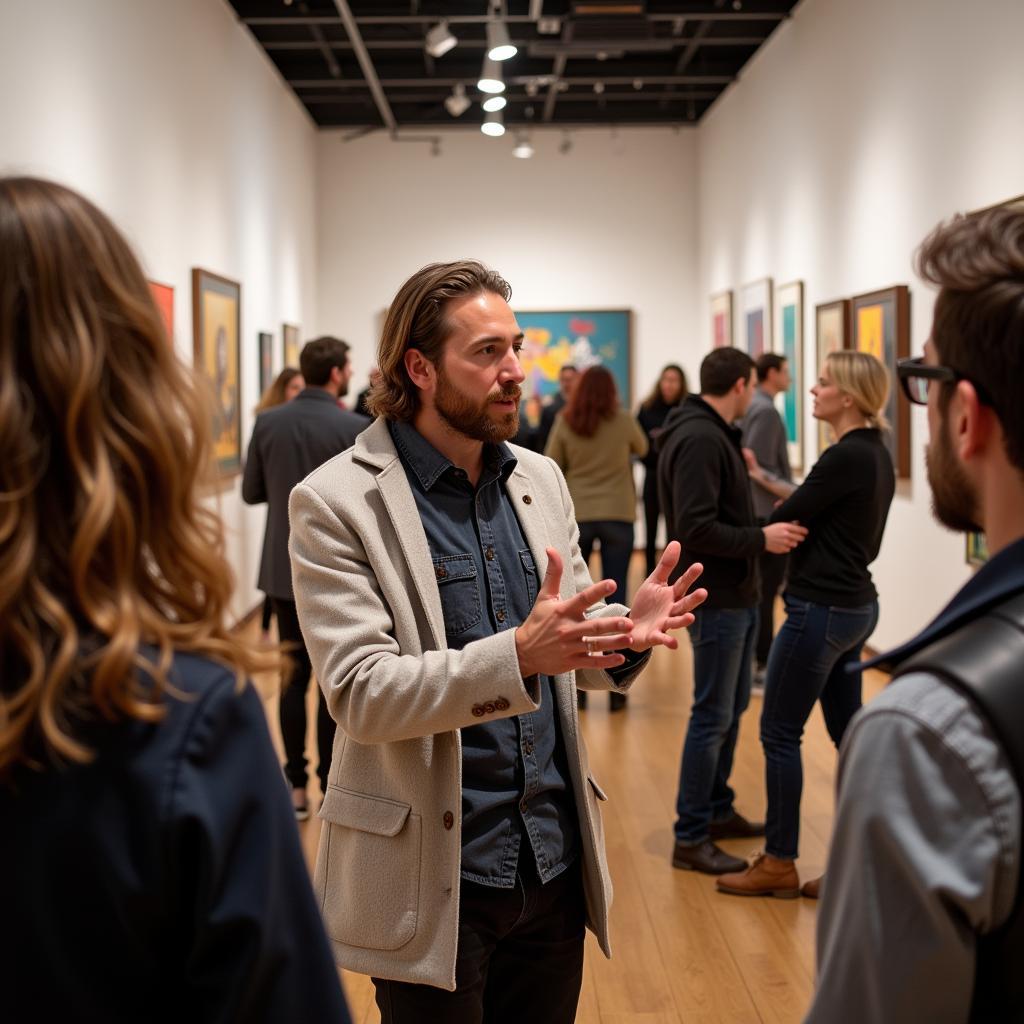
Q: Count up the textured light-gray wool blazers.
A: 1